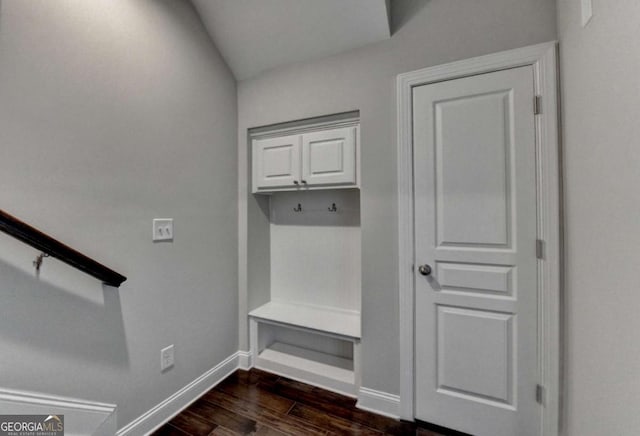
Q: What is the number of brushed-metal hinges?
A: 3